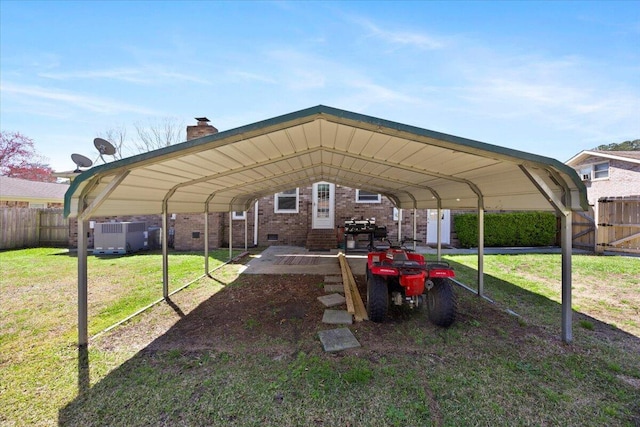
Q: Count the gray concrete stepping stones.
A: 5